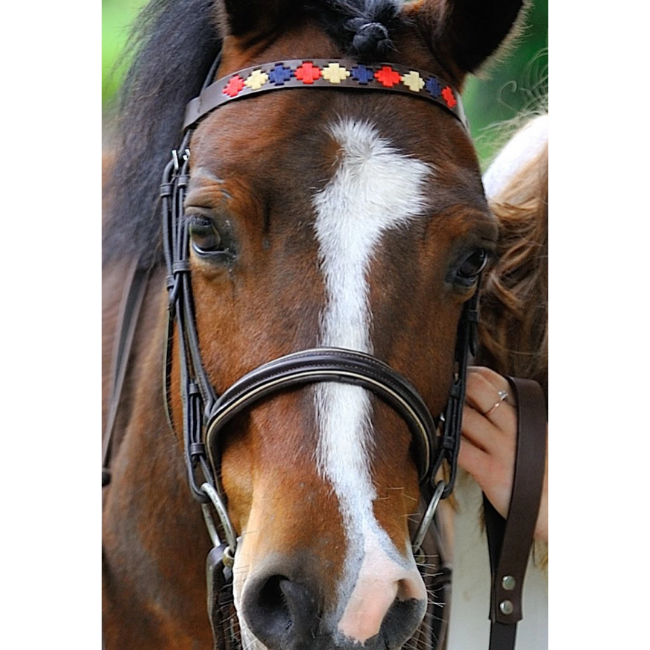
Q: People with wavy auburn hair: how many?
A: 1